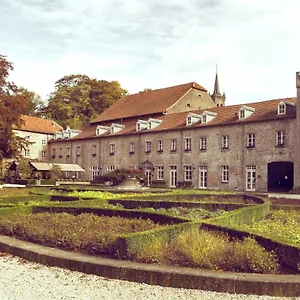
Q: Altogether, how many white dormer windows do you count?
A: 11